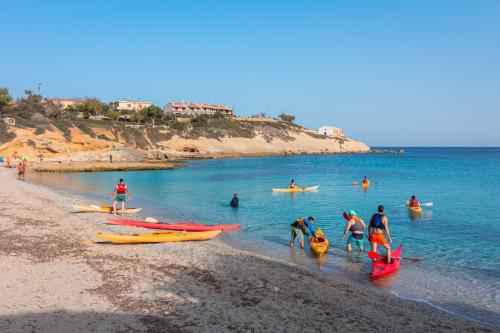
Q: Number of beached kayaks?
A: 3